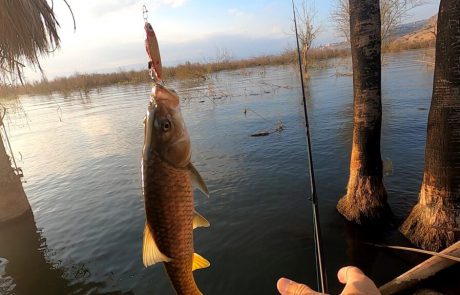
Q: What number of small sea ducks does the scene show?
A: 0